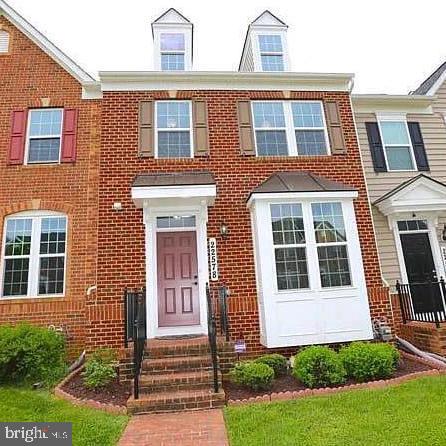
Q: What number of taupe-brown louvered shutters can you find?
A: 4